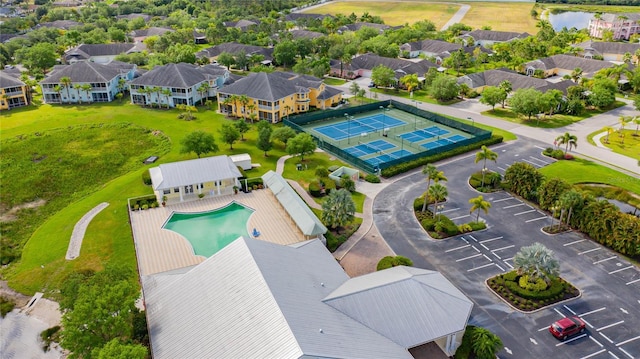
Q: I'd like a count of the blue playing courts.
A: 5